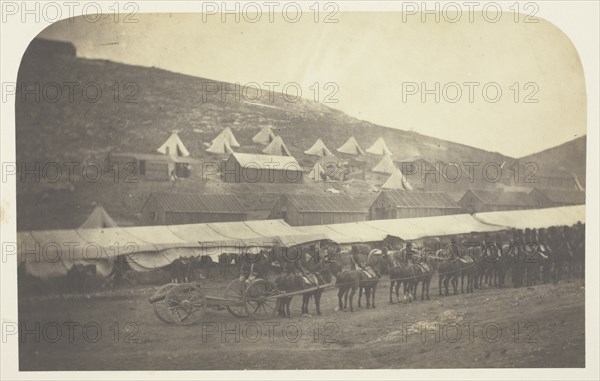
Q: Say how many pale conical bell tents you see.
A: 12